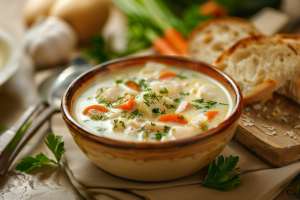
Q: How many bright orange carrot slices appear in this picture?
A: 6